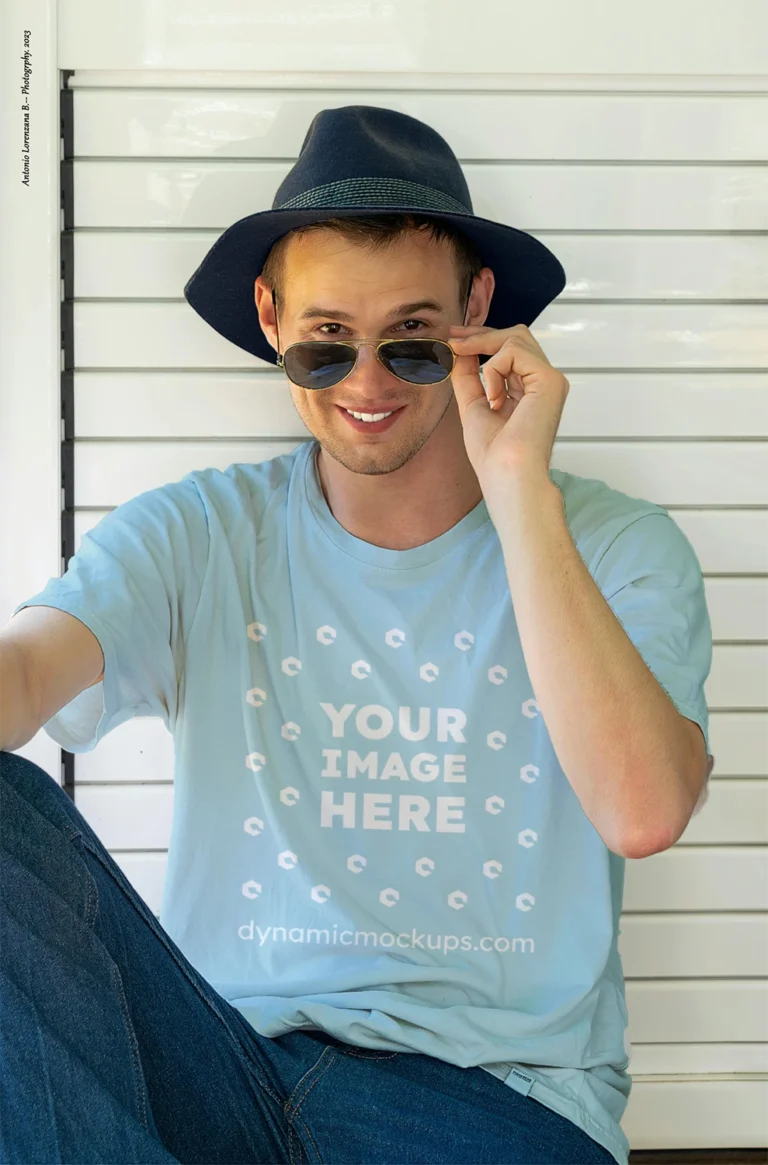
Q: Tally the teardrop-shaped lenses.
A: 2